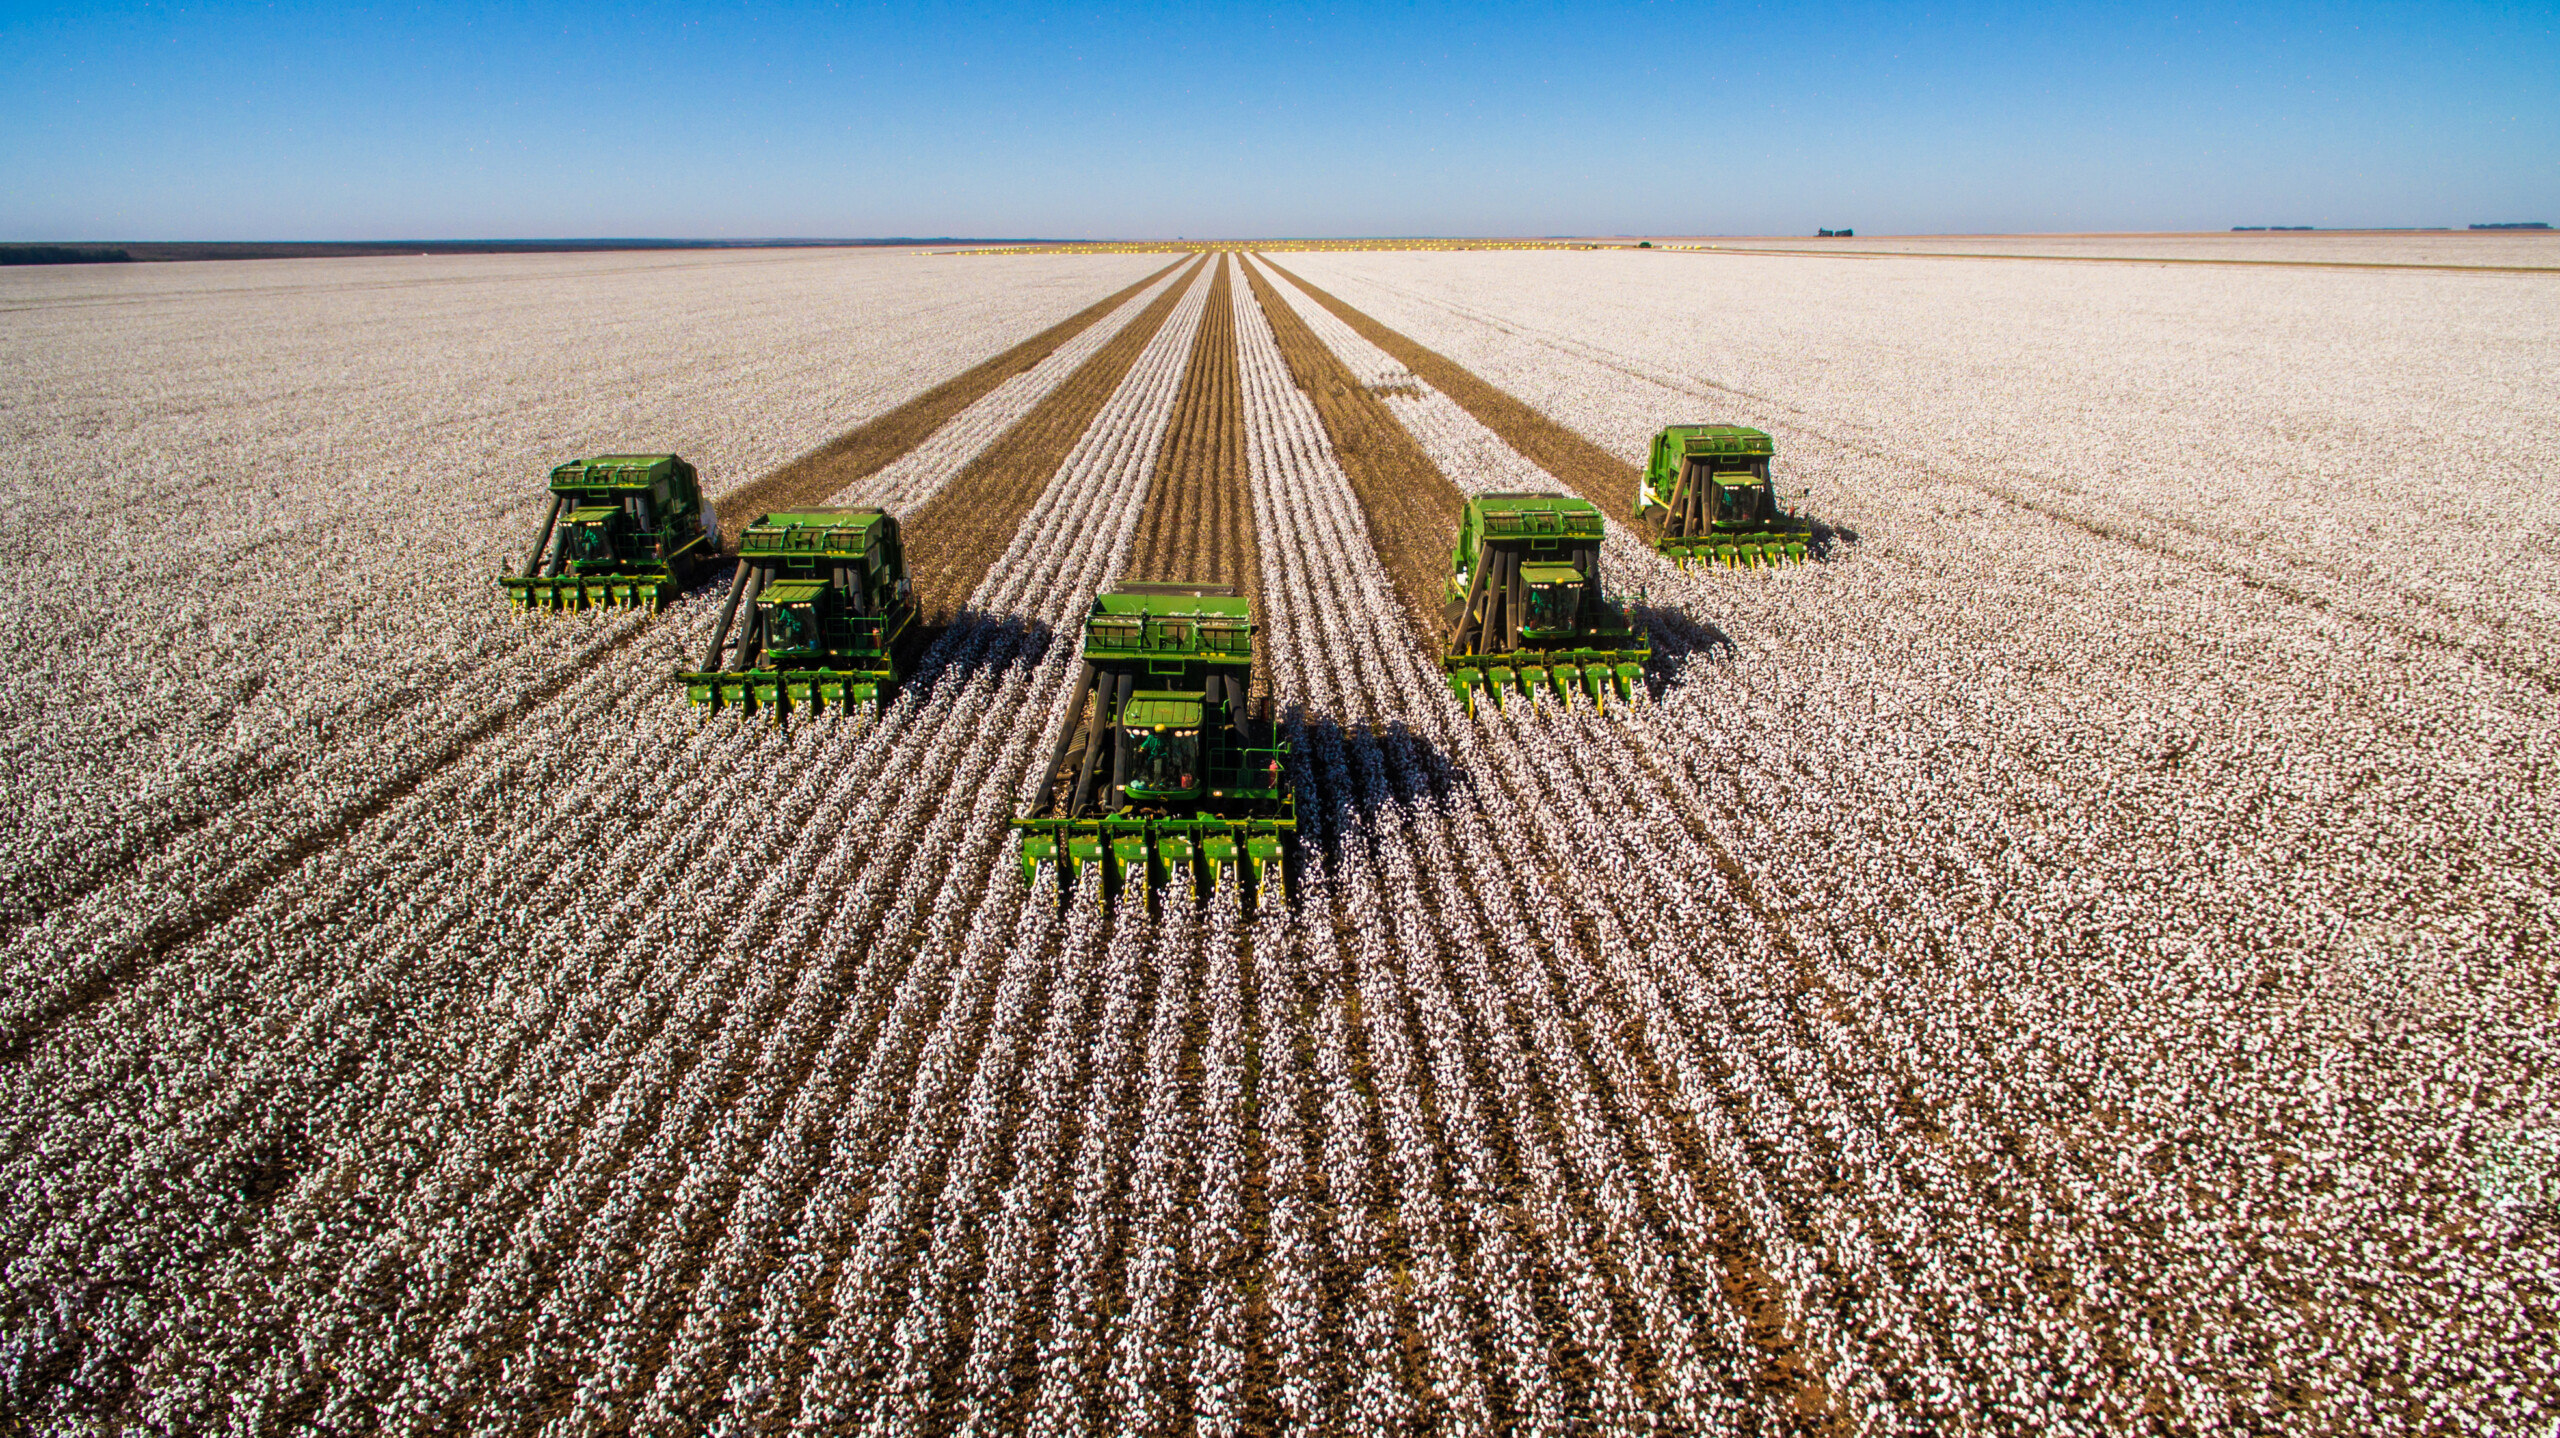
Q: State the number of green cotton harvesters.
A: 5